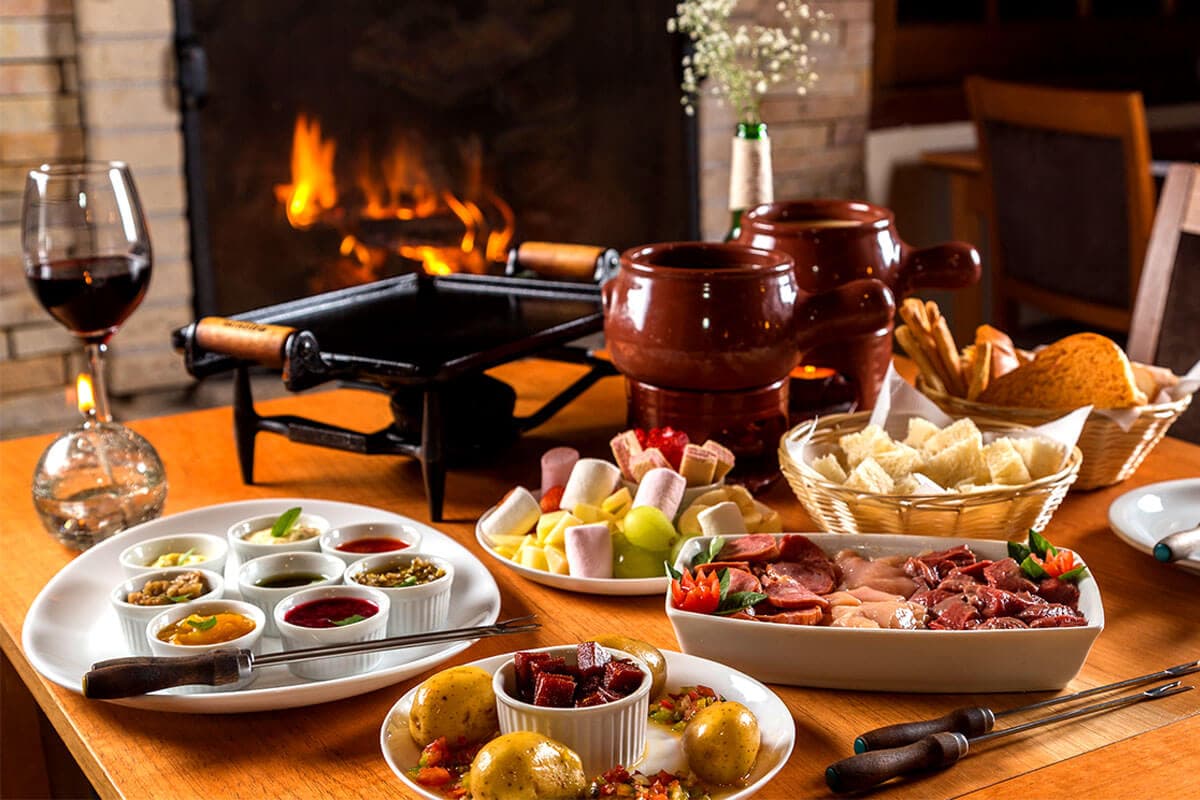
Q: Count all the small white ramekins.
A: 9